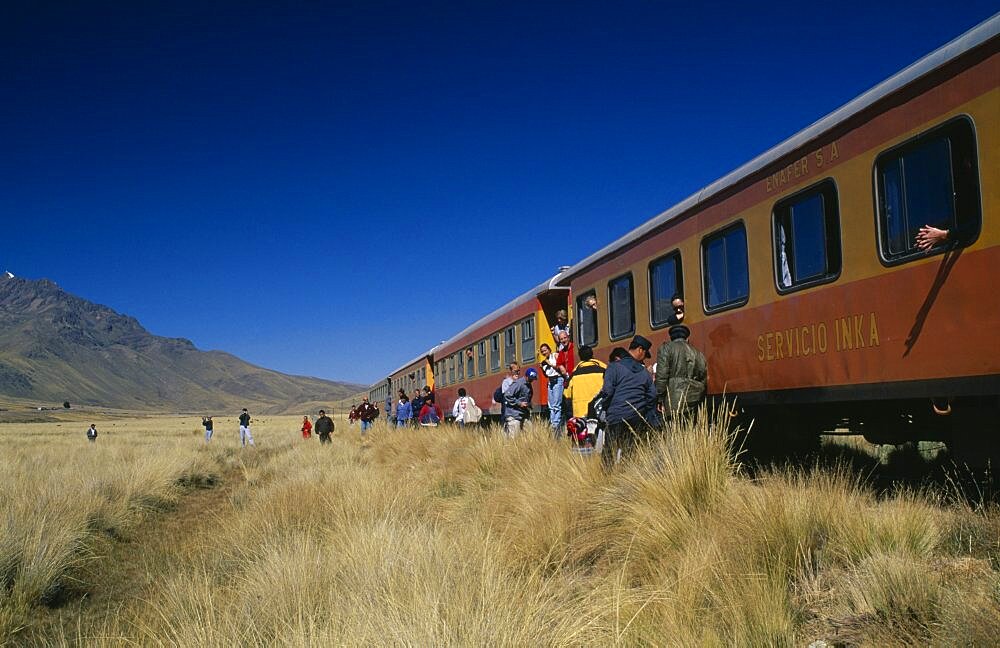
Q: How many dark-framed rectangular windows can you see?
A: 6